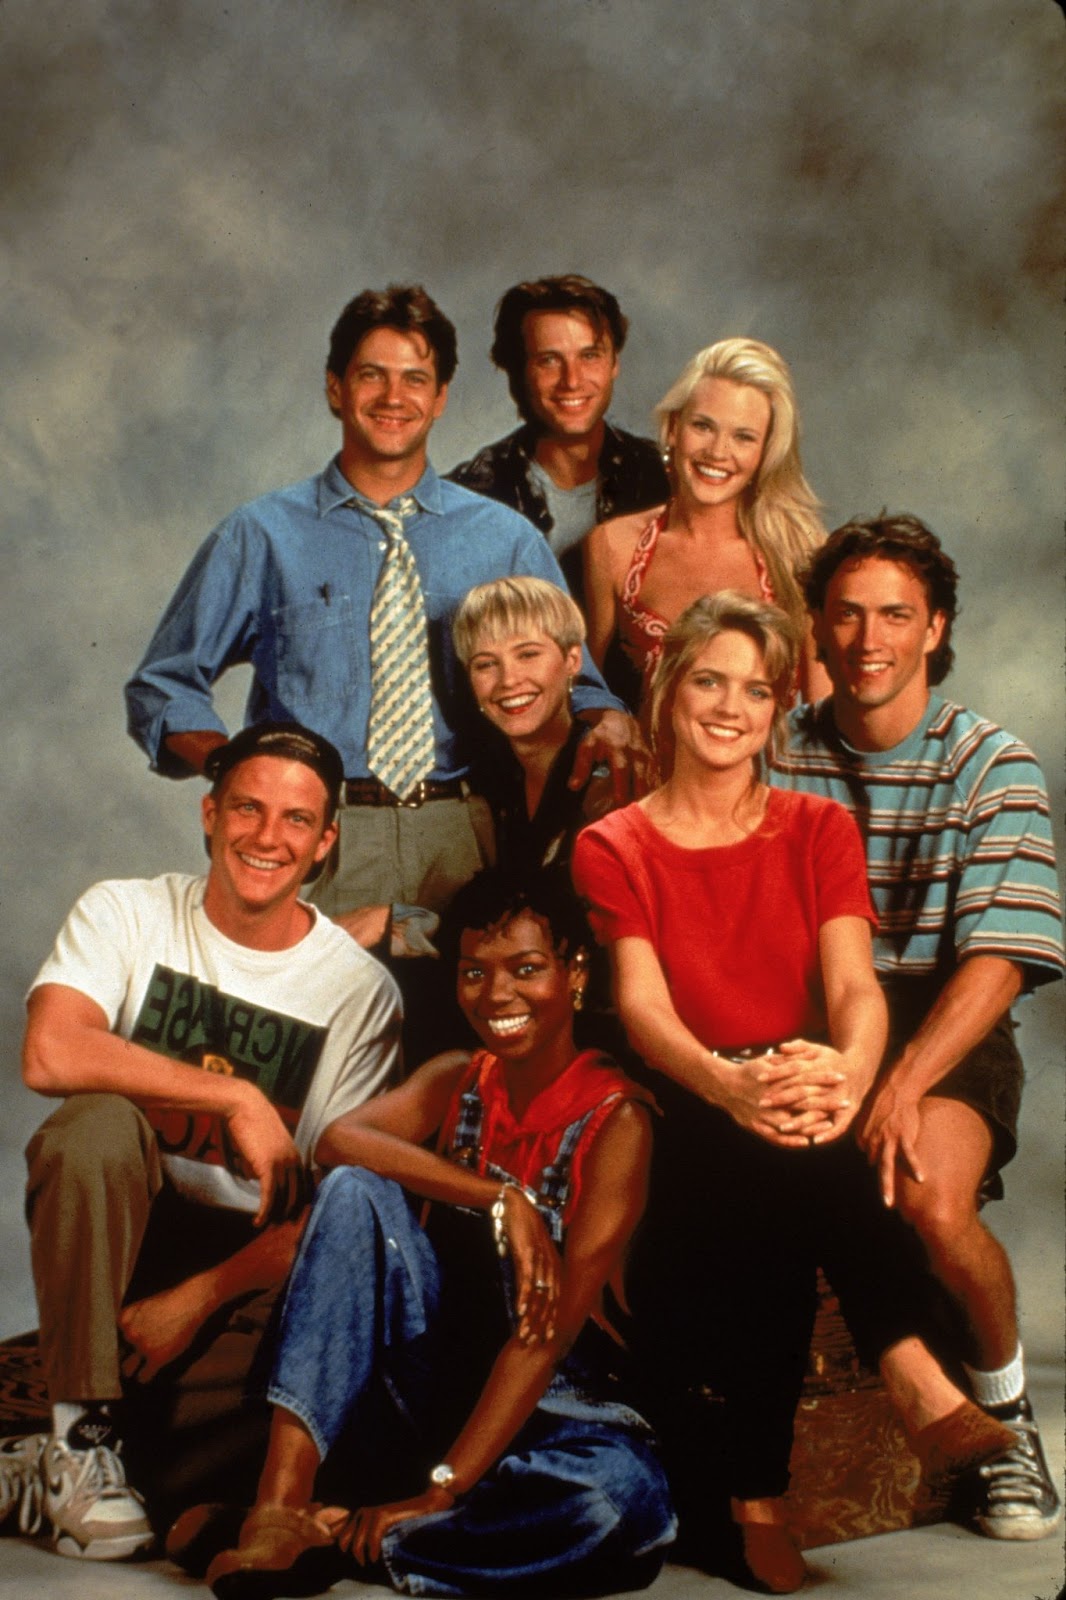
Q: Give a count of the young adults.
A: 8